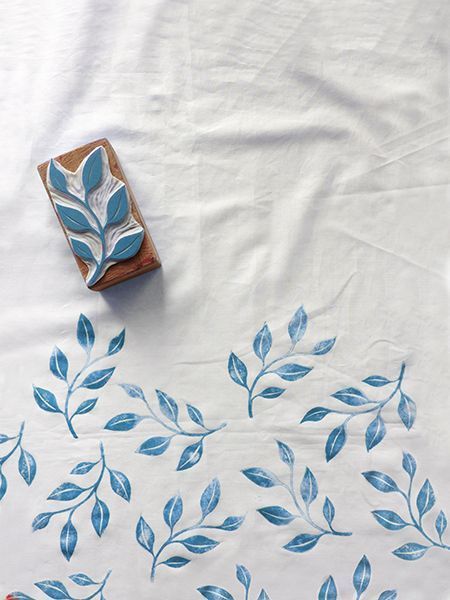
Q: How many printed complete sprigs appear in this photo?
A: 8